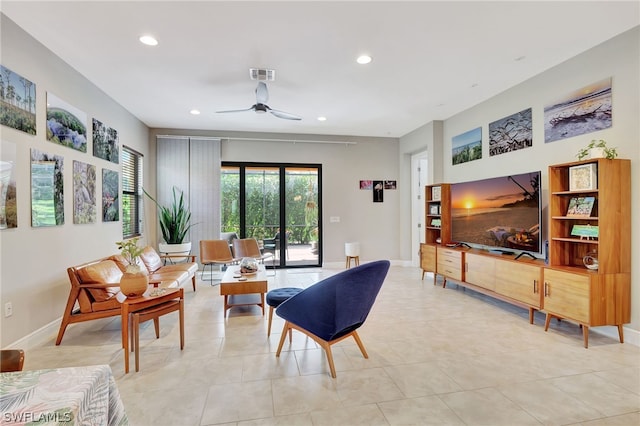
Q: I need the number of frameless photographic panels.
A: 13